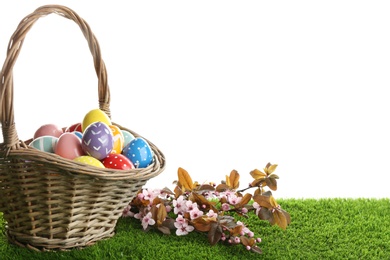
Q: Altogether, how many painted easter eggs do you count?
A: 12